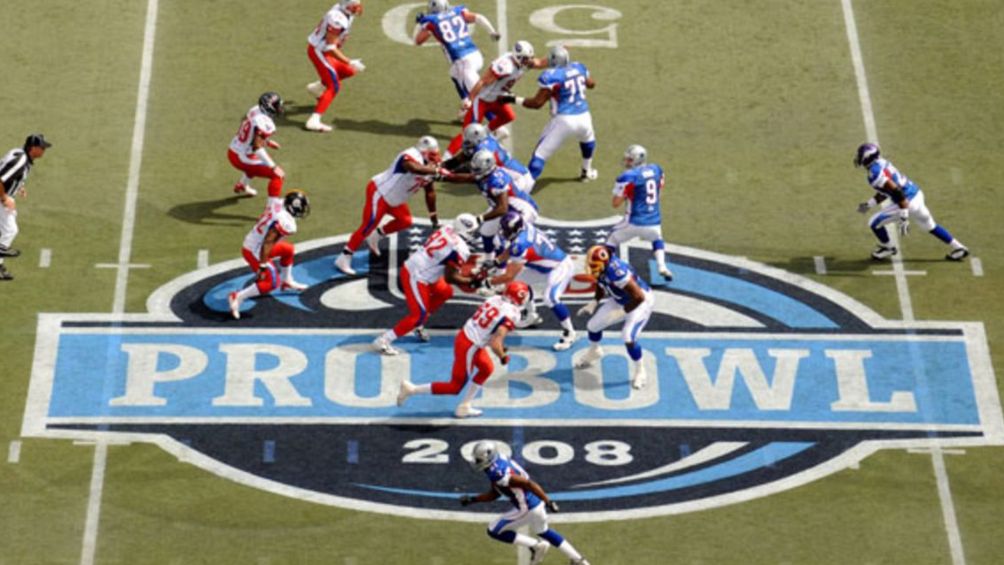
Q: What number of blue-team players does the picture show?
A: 9